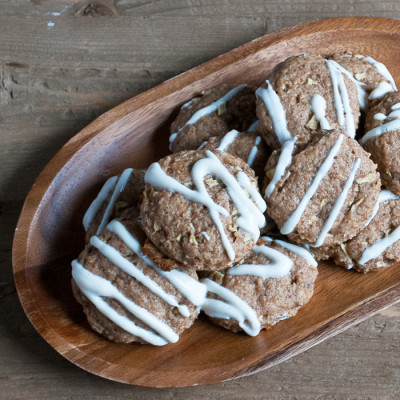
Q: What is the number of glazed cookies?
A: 11